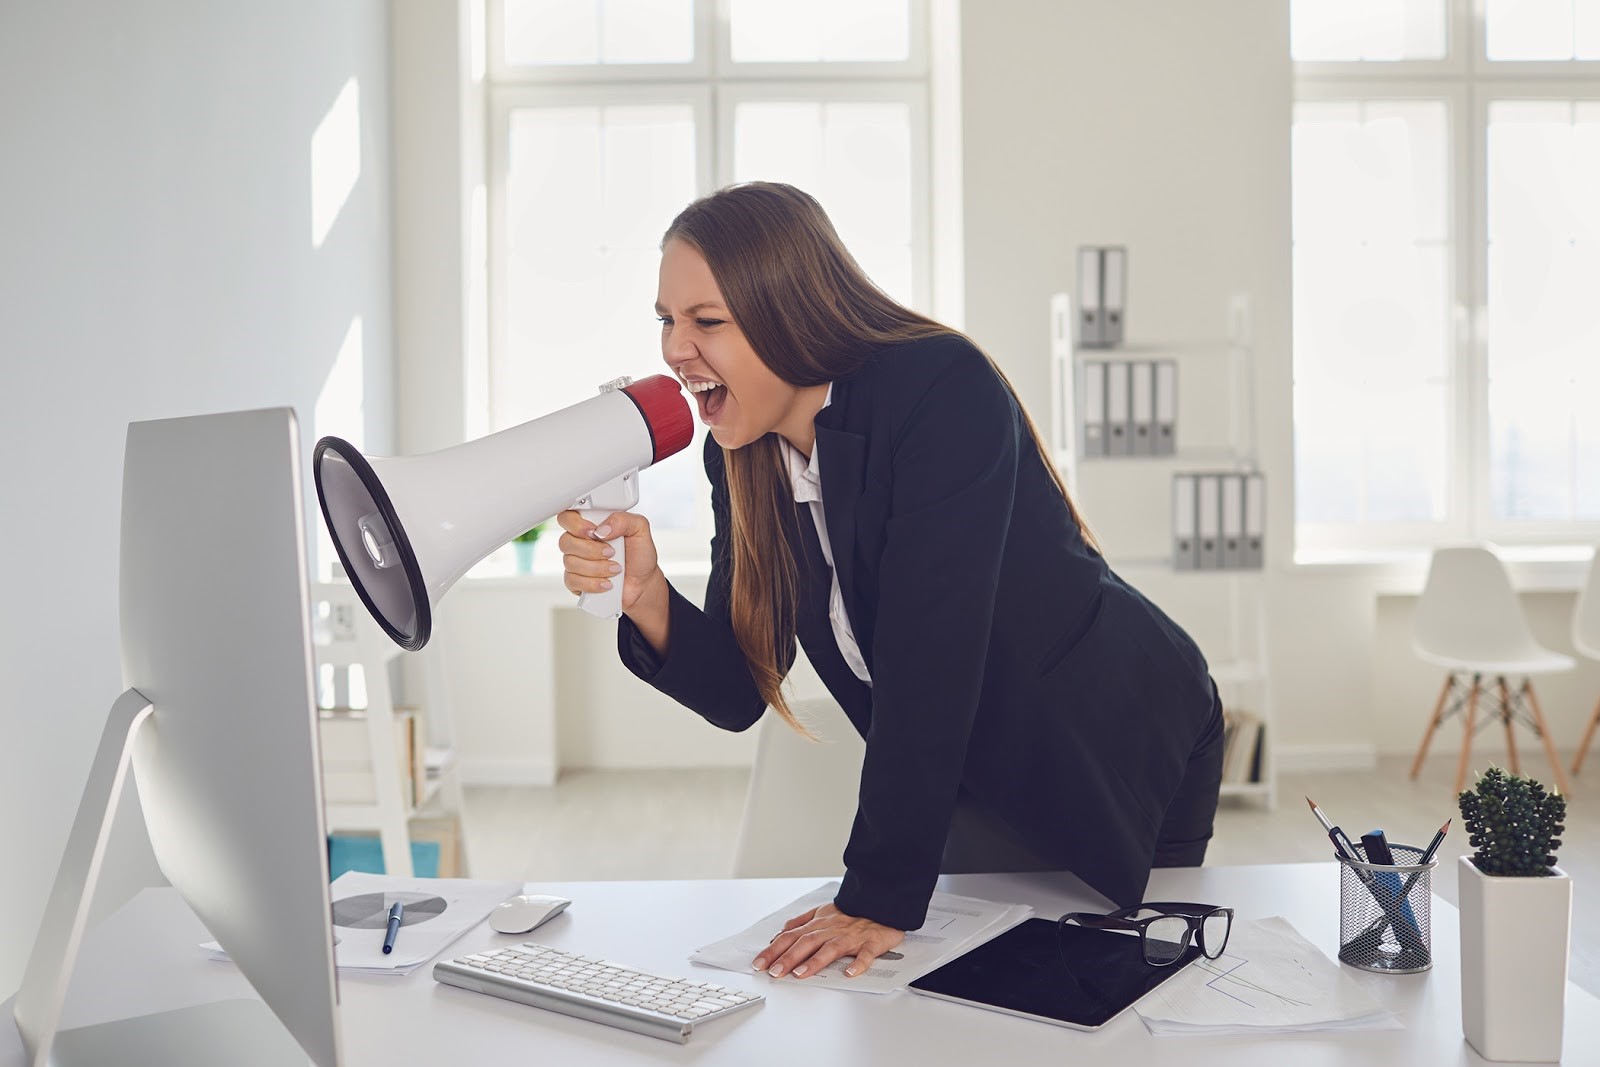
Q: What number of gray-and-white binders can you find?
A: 10